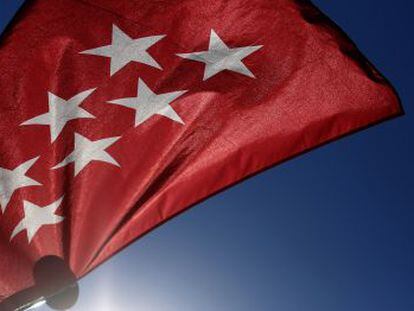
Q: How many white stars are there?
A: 7